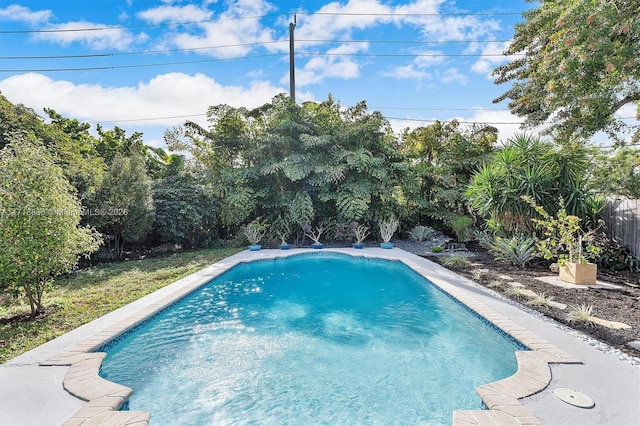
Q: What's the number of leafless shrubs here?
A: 5